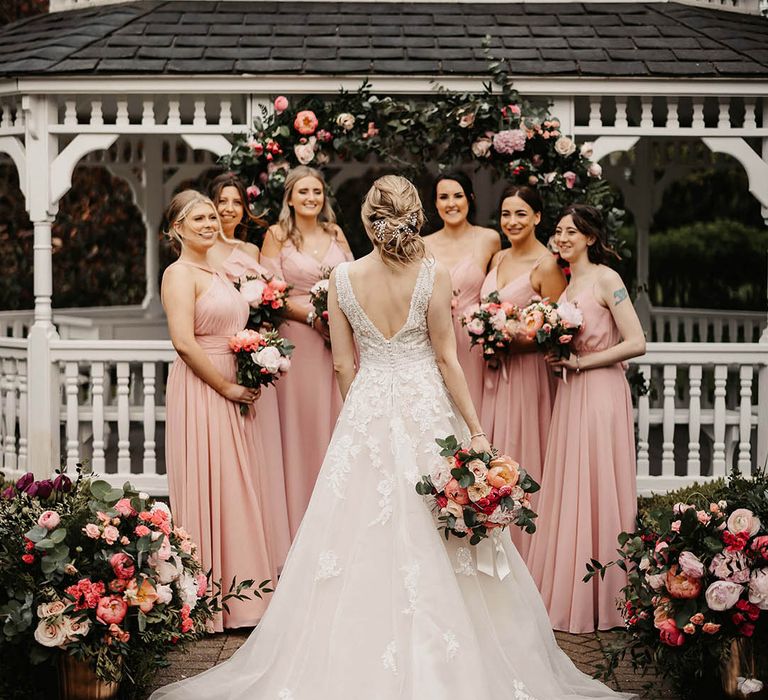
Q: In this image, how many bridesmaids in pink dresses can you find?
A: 6